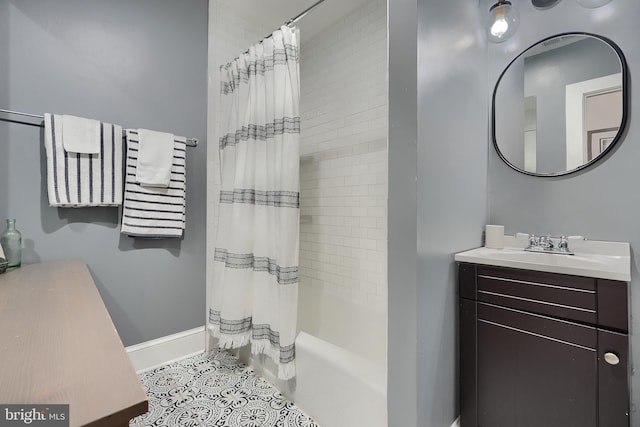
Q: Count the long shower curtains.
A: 1